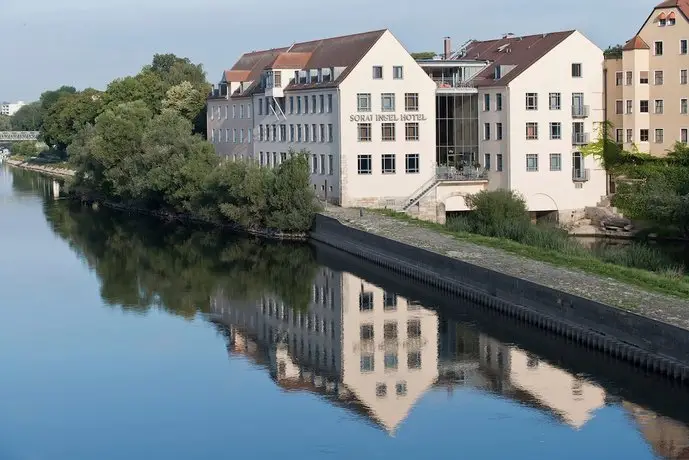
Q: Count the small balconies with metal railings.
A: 3